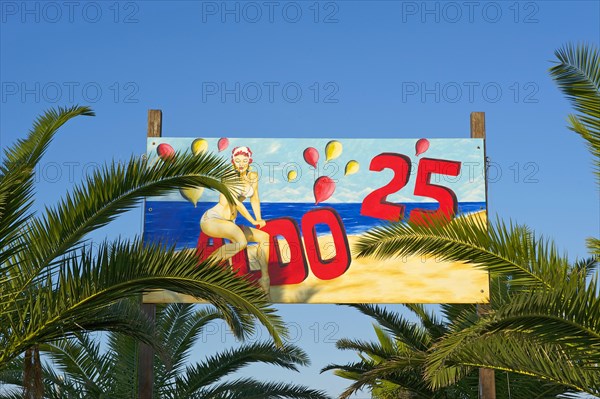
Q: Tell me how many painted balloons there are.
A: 10